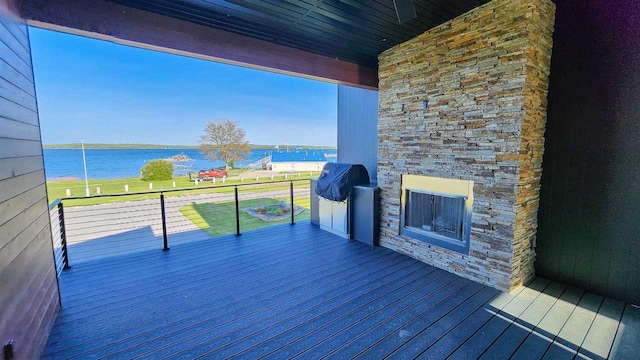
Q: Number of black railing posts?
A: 4